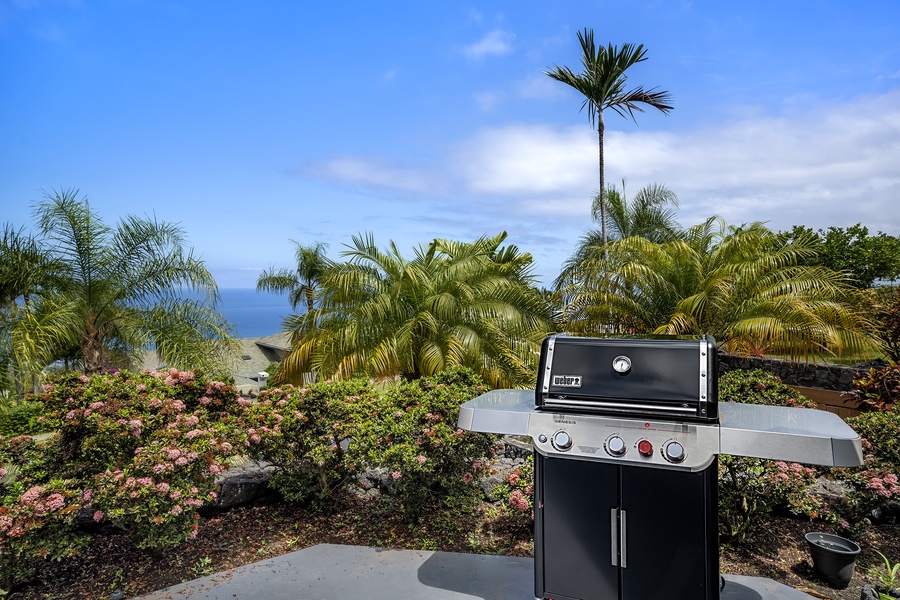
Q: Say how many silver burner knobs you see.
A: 3